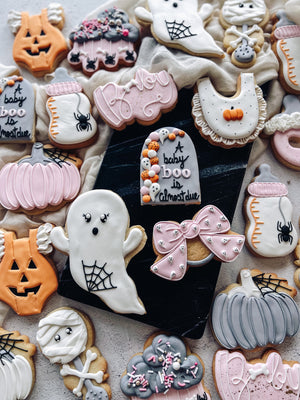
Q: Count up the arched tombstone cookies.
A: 2